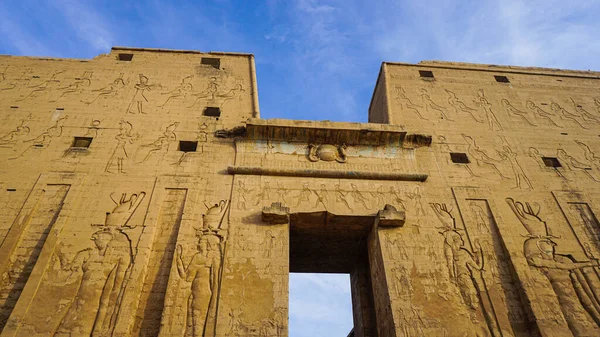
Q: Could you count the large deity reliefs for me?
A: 4